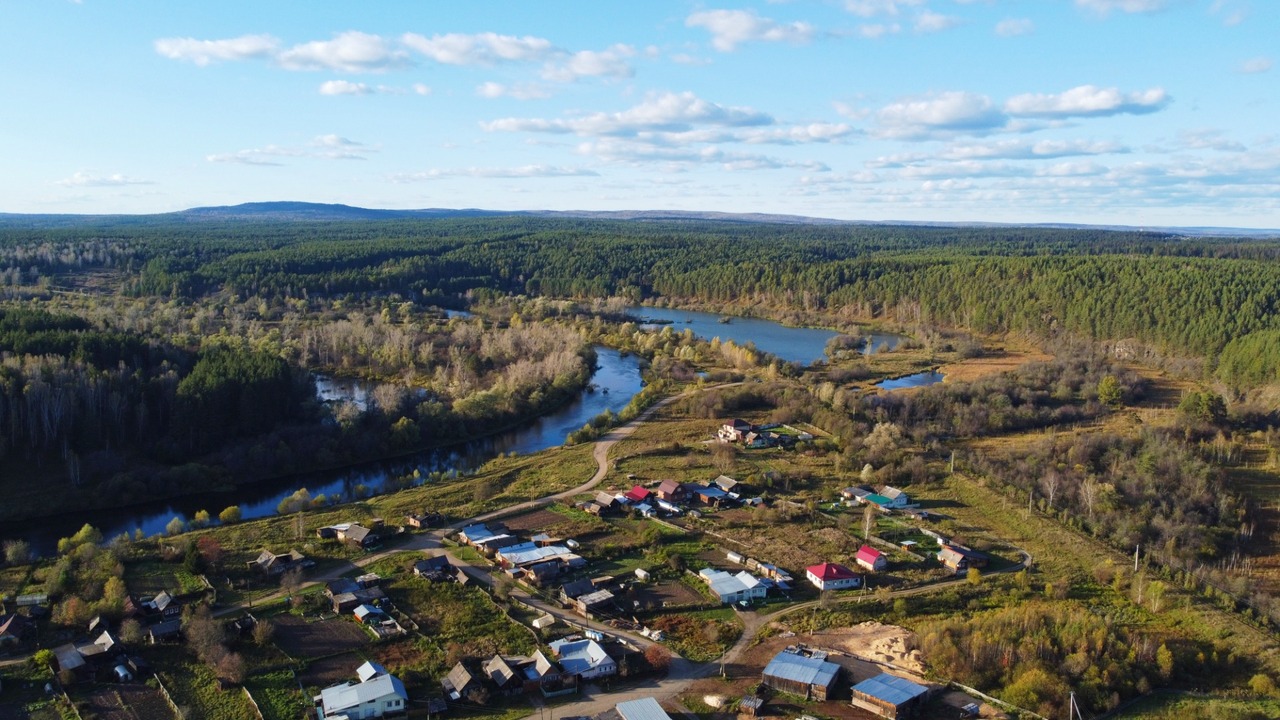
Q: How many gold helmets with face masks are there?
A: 0